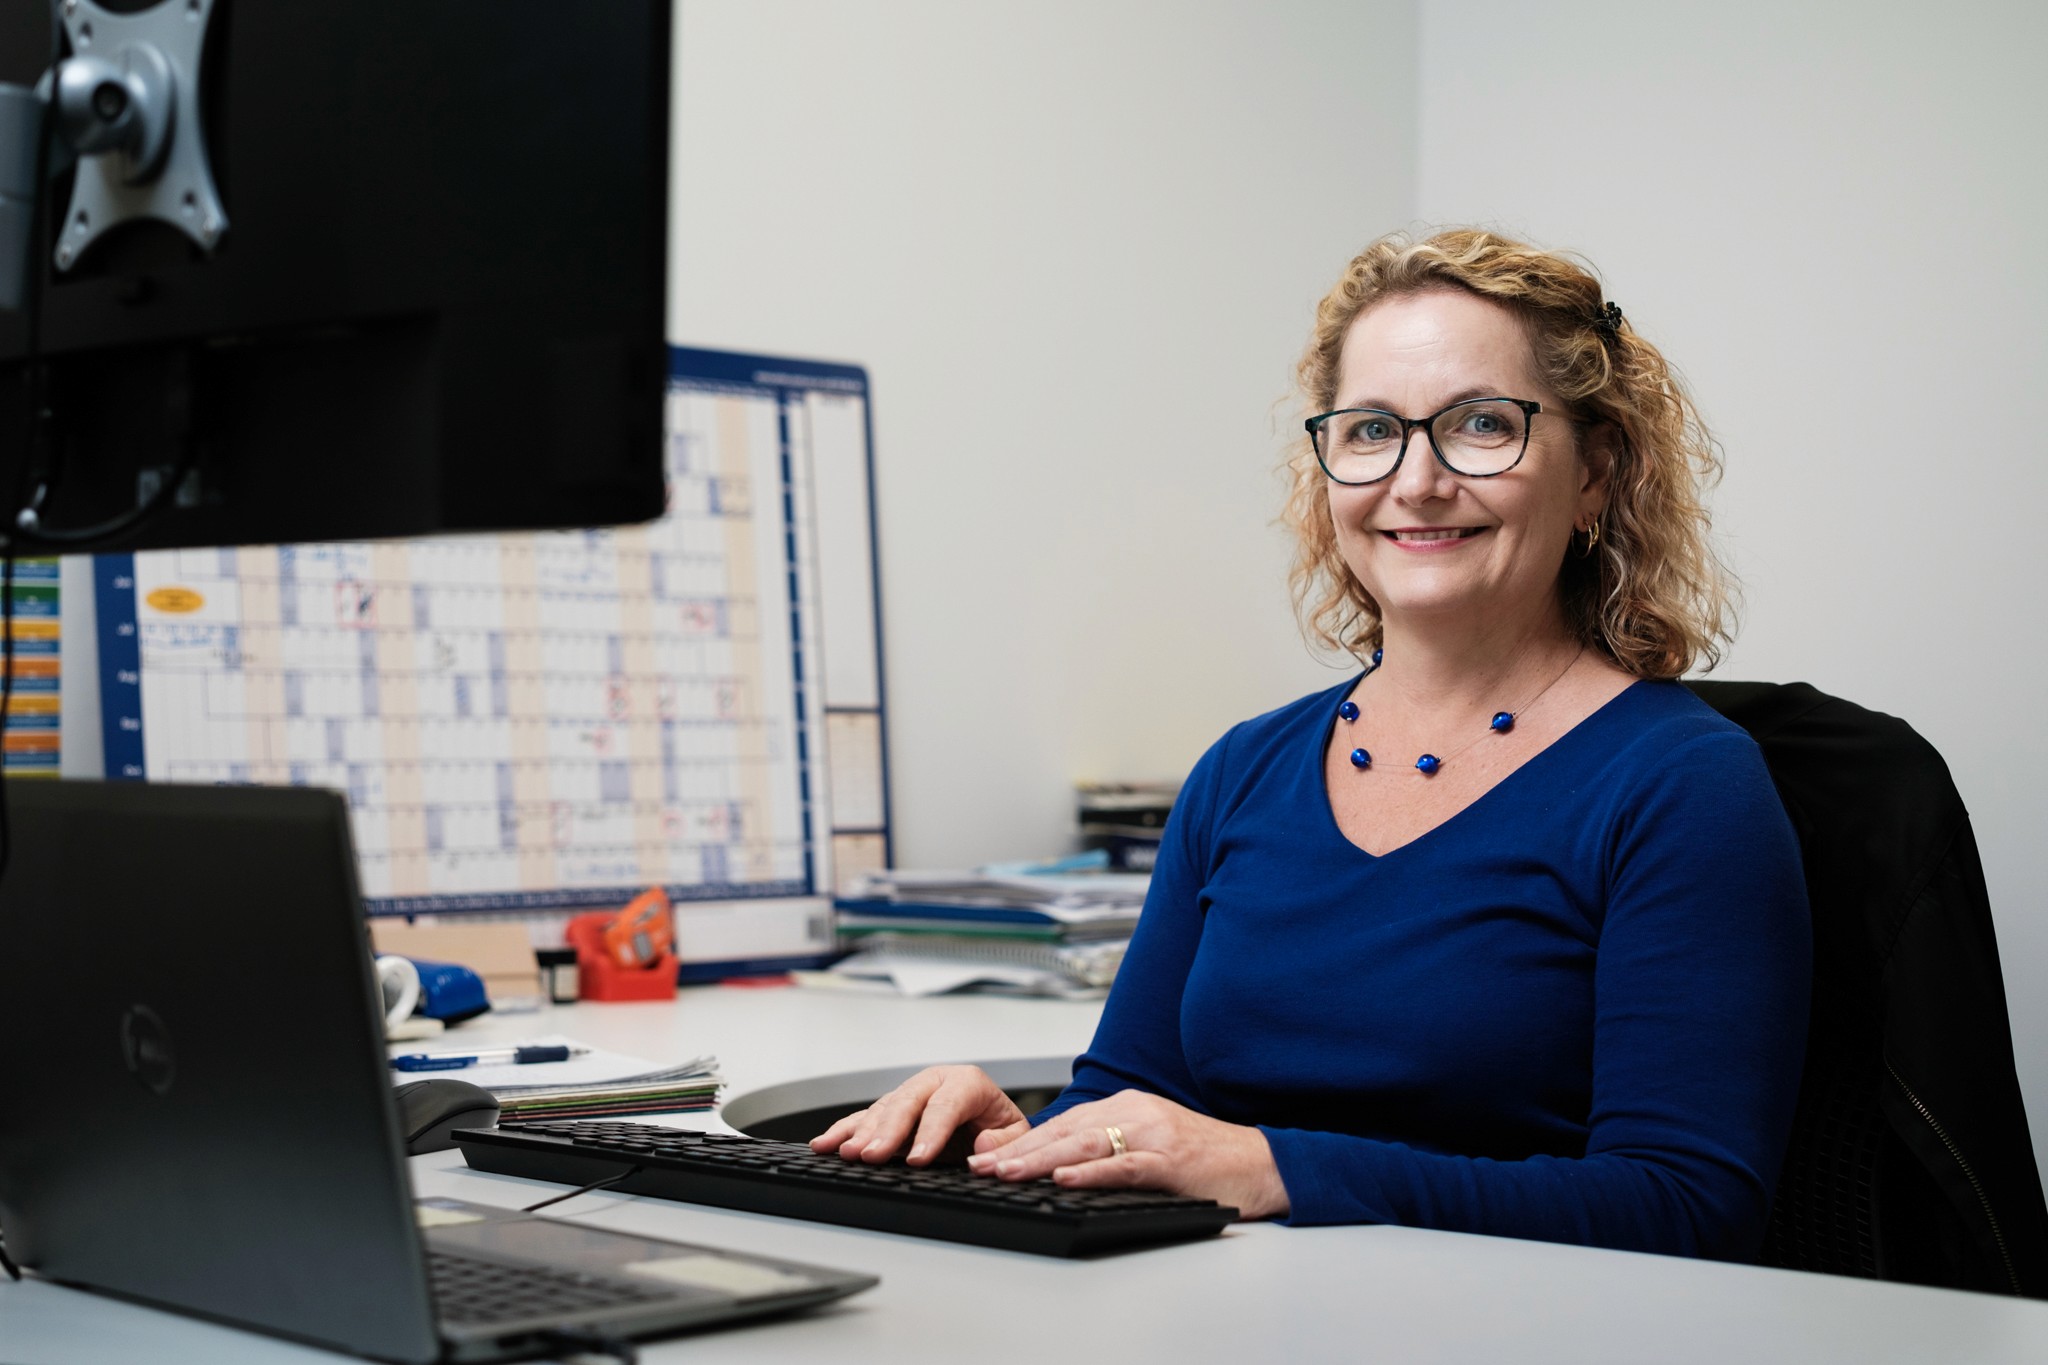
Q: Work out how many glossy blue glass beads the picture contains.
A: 5